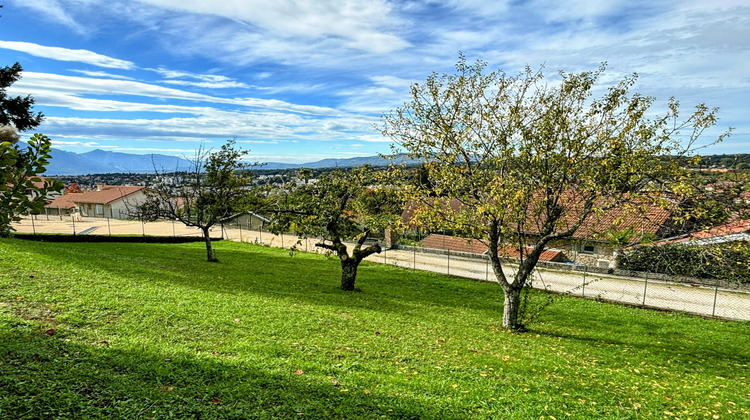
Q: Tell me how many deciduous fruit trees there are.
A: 3